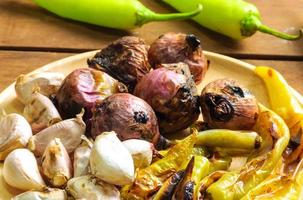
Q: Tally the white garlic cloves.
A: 11